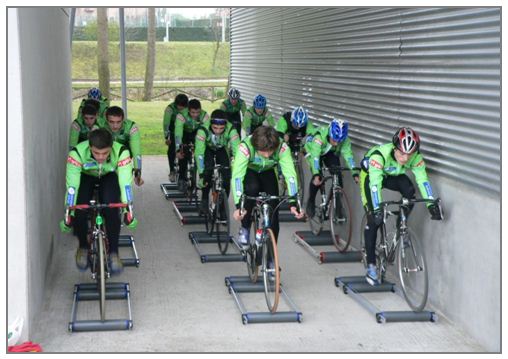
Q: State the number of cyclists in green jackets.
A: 14